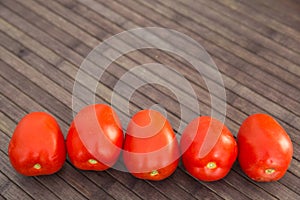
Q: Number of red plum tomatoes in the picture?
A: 5